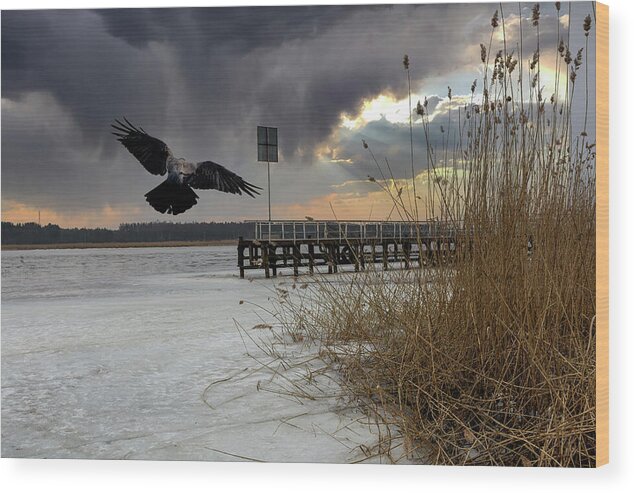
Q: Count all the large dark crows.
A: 1